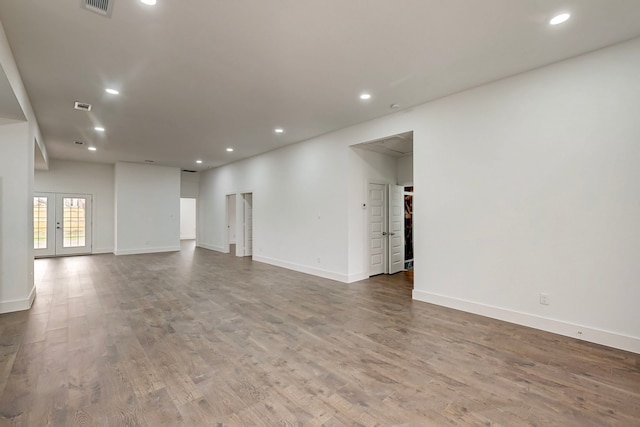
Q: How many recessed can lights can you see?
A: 9